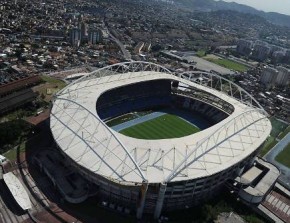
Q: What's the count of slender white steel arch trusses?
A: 4